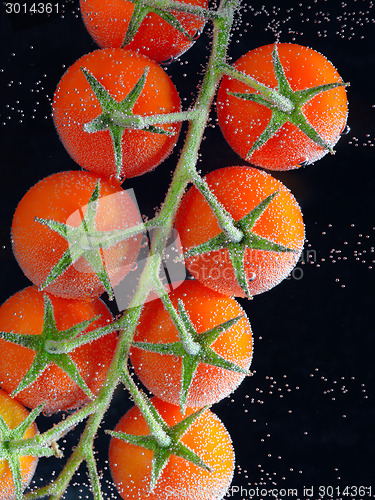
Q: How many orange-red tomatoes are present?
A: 9